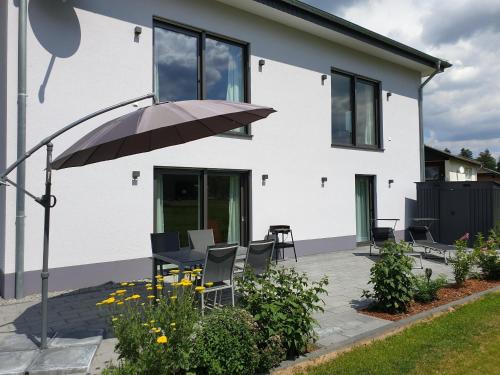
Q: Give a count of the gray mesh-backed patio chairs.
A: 4